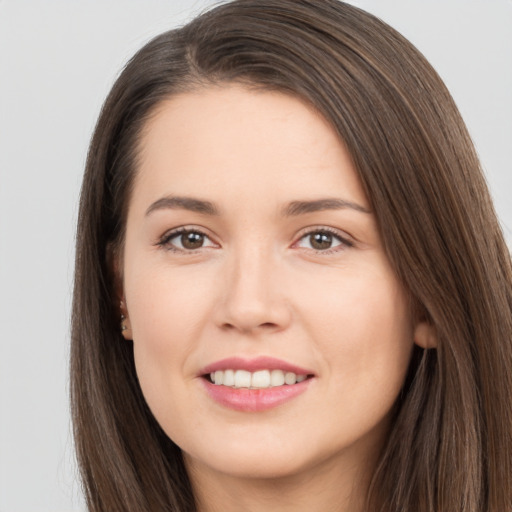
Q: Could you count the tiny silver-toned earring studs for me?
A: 2